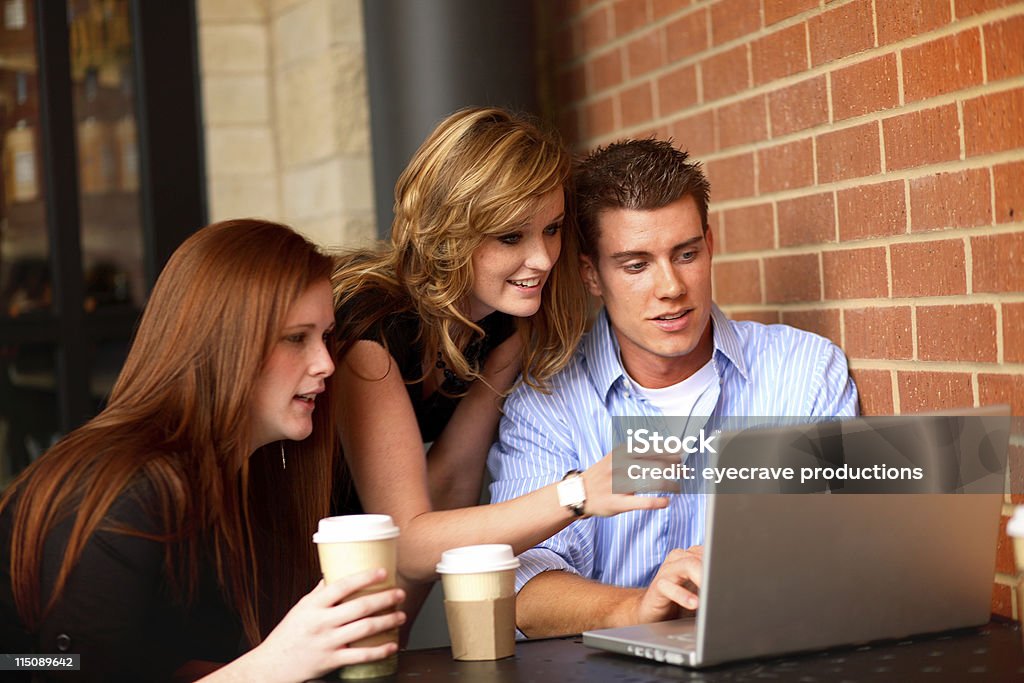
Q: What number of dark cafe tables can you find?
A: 1